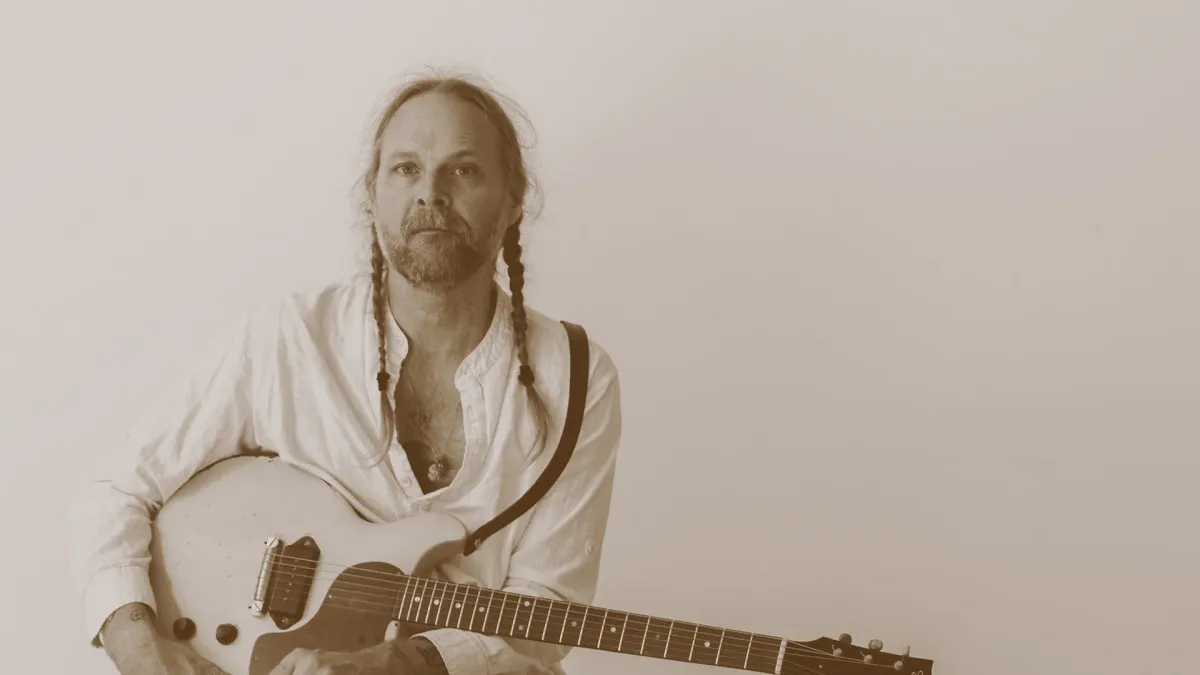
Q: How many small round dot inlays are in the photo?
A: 10